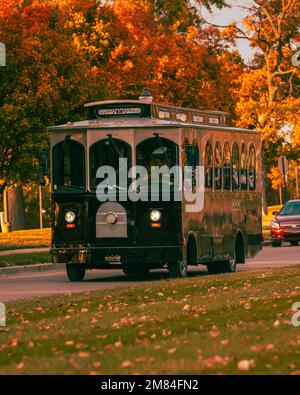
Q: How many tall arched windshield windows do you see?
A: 3